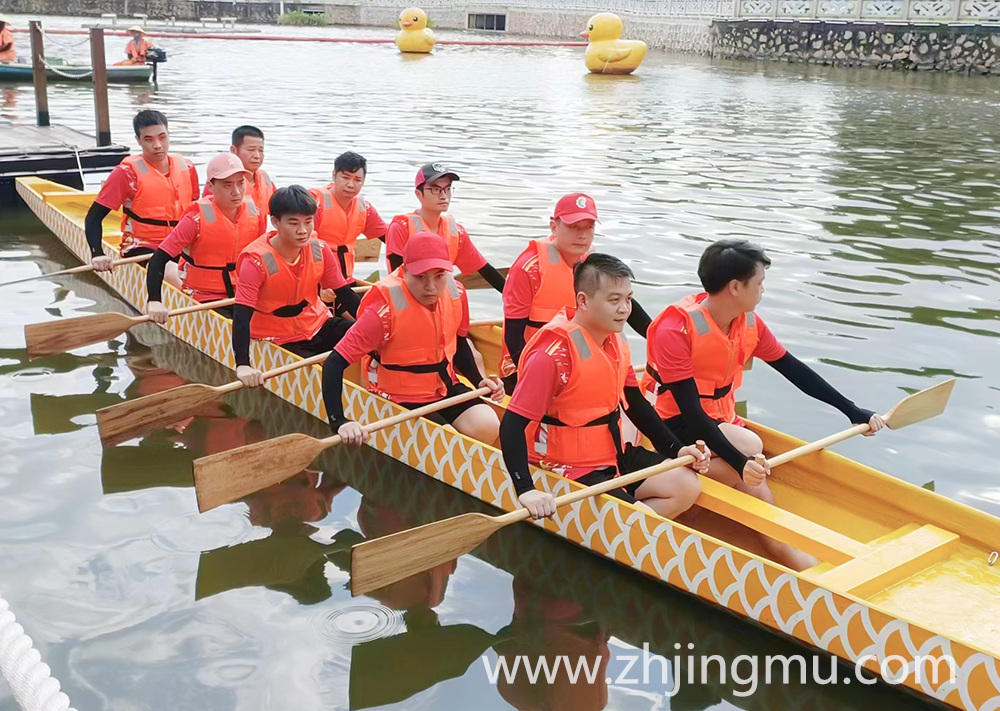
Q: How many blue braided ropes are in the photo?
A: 0